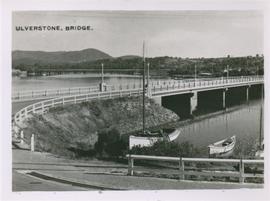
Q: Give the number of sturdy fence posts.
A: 3